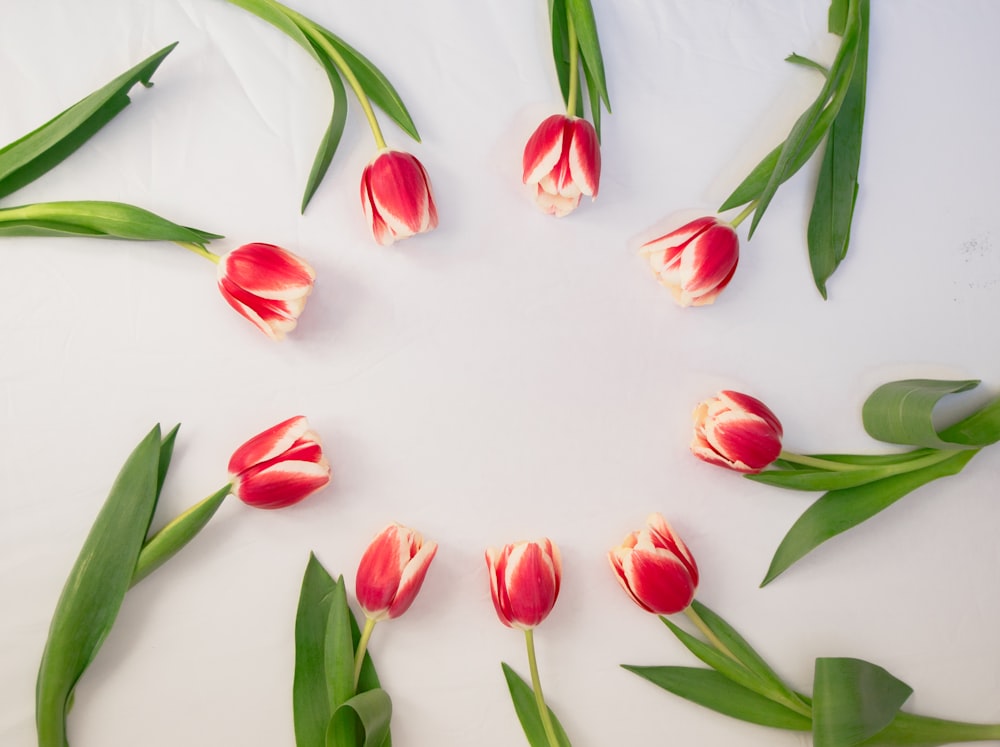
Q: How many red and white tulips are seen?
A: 9